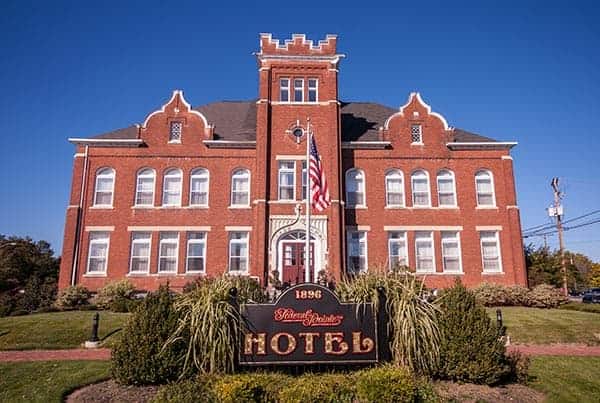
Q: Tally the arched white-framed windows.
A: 10